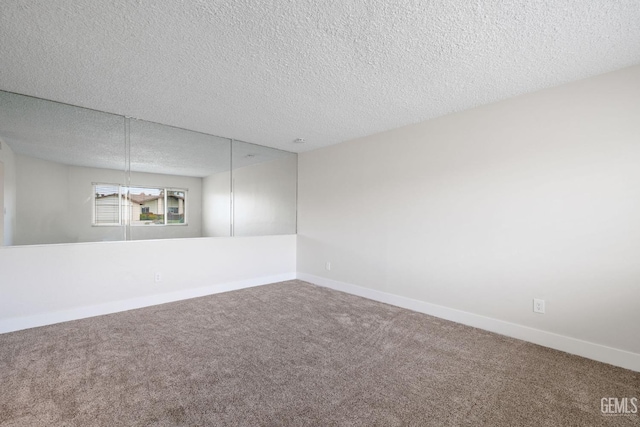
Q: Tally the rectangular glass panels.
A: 3